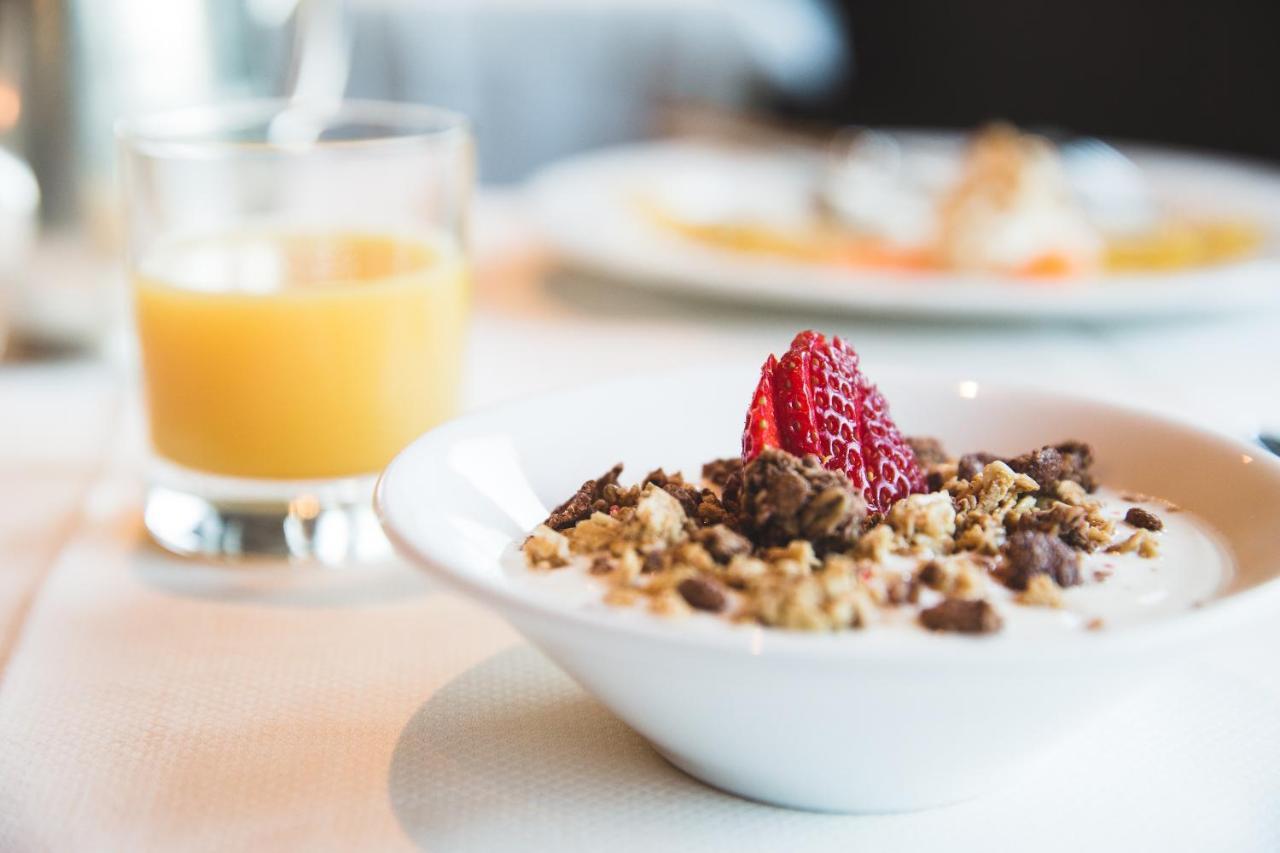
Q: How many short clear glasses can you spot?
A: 1